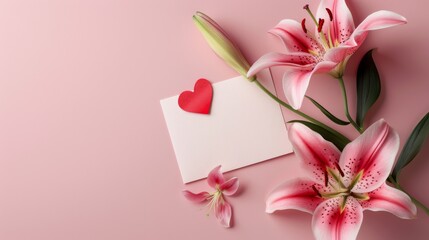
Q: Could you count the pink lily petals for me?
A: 14